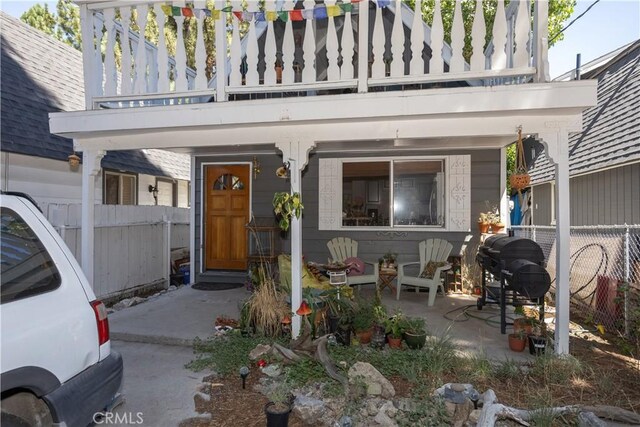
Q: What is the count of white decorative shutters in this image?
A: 2